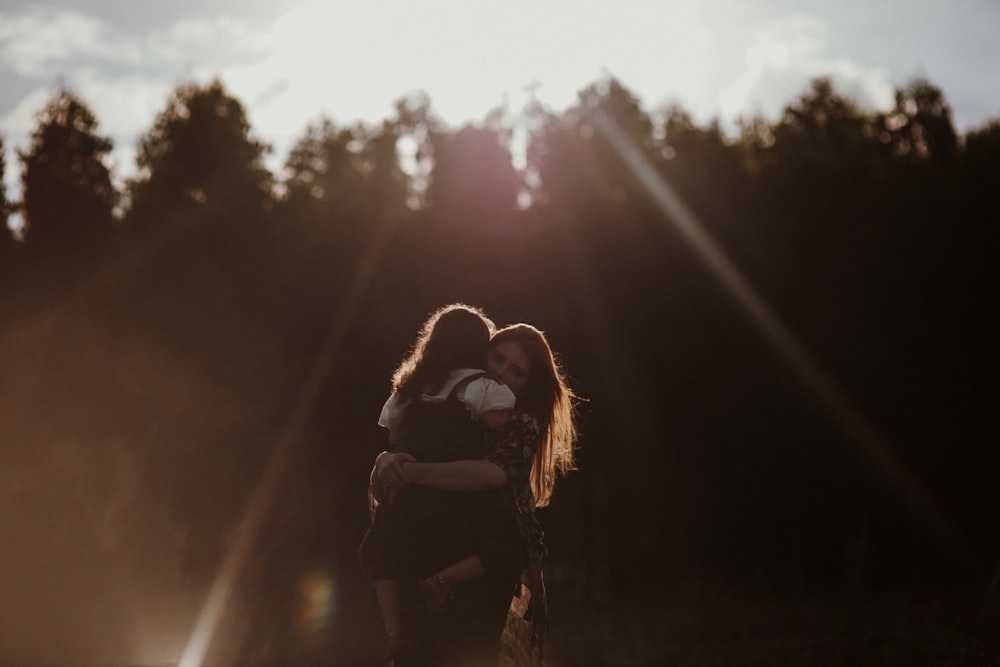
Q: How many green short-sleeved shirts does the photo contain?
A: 0